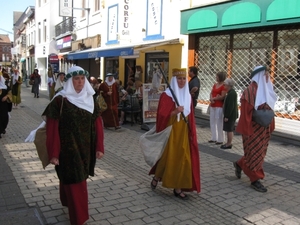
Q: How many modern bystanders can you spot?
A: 3